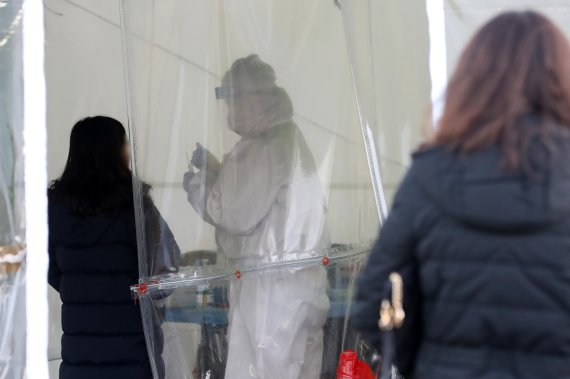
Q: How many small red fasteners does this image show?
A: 3